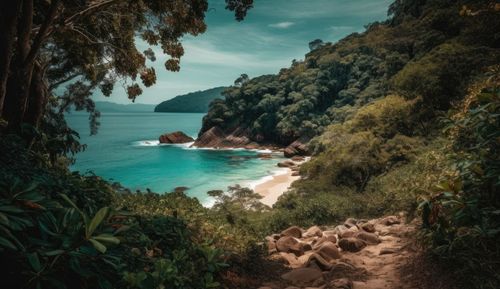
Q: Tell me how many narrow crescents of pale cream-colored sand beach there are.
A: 1